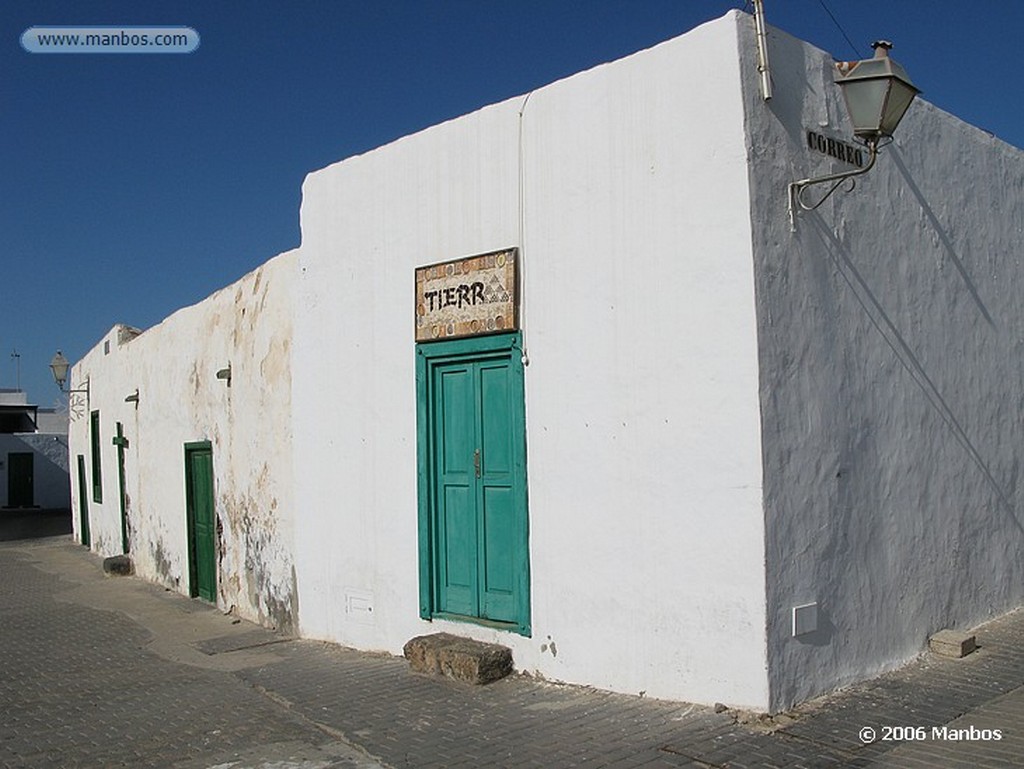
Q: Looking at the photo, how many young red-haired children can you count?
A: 0